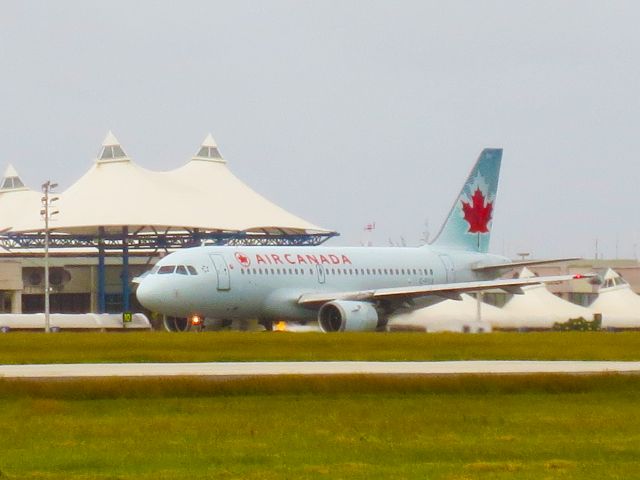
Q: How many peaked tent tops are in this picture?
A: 5